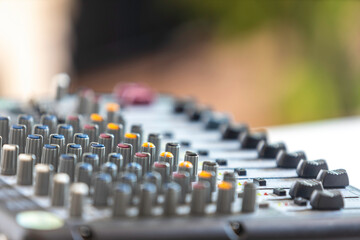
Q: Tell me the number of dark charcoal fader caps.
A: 11